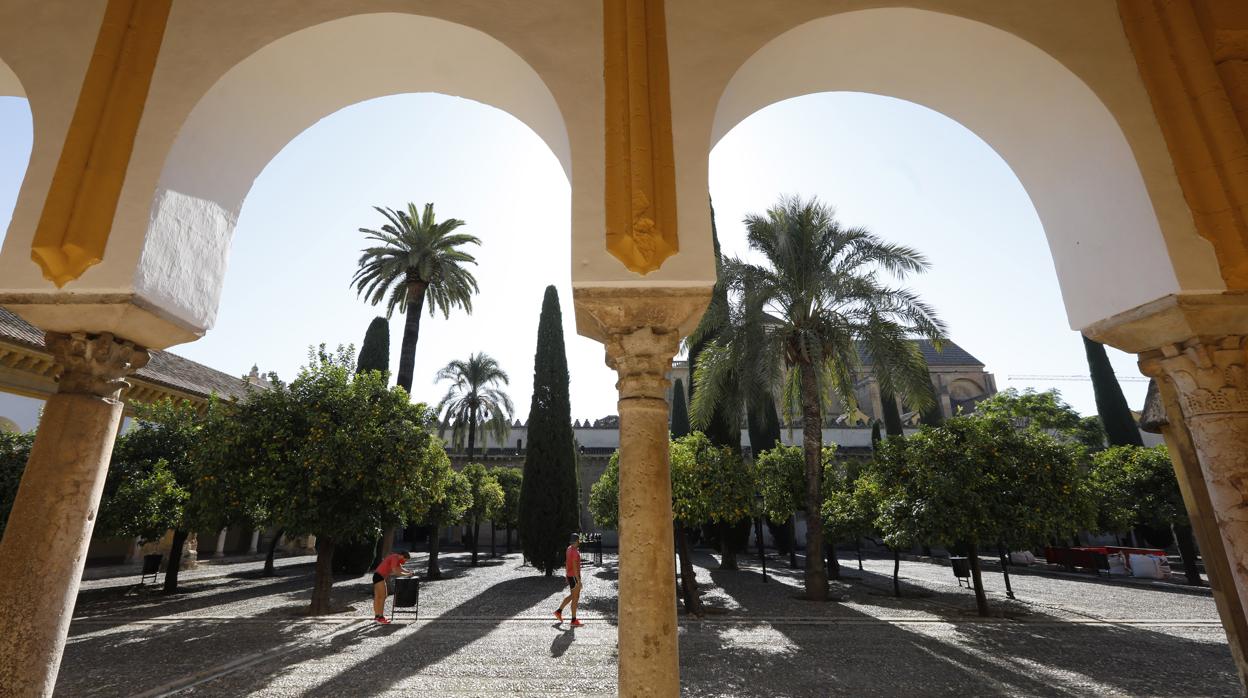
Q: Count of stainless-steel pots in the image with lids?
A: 0